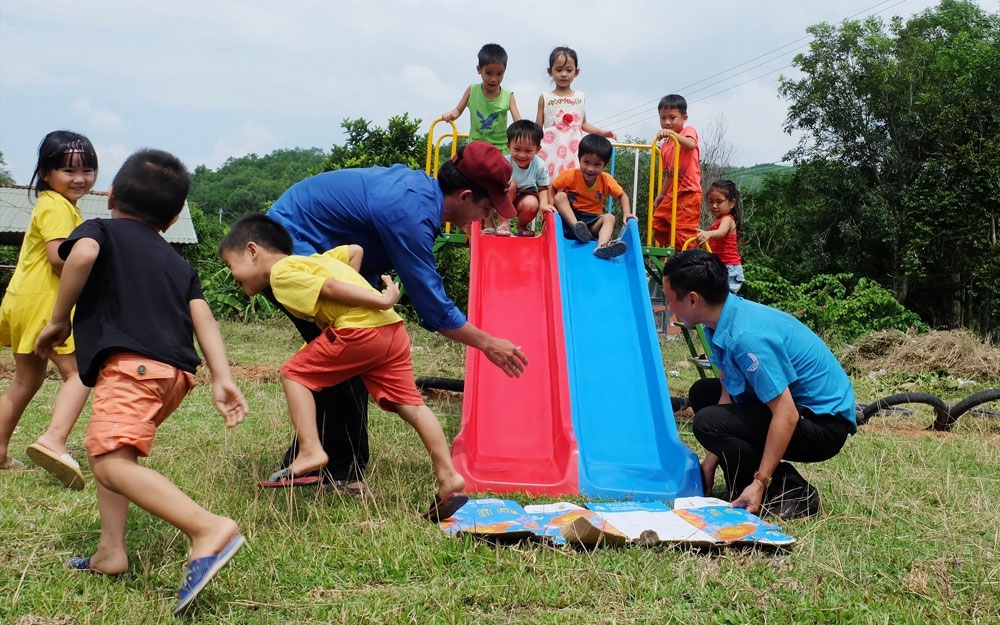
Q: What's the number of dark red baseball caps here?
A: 1